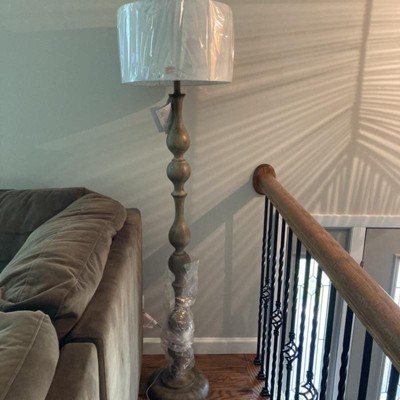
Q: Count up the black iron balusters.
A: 12